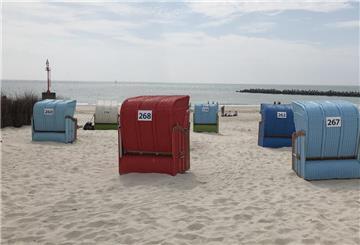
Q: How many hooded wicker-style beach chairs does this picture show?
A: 6